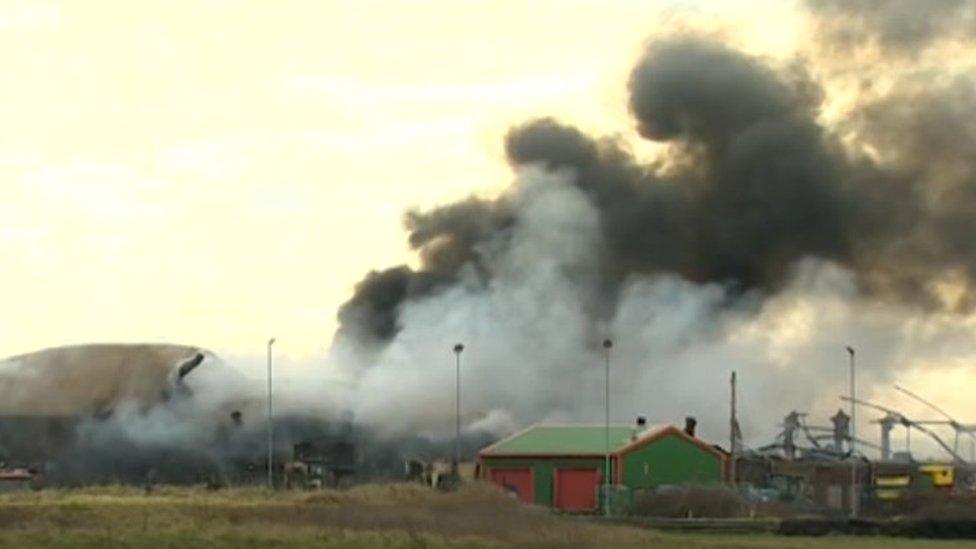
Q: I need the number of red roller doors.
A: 2